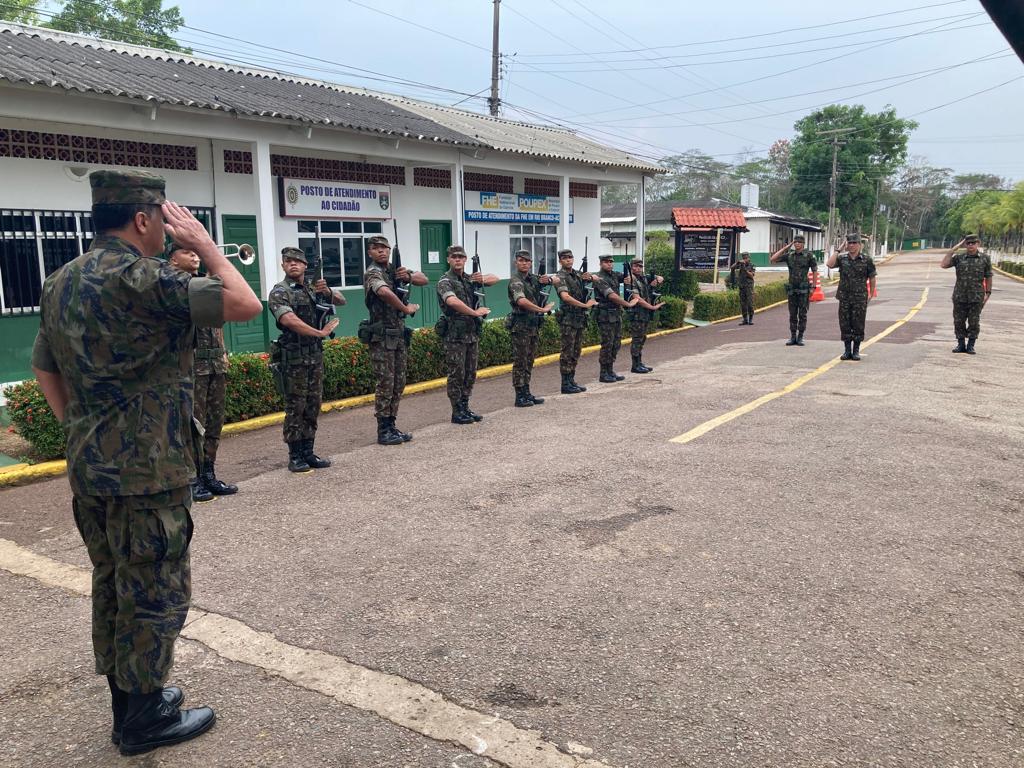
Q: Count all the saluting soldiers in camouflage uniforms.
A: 4